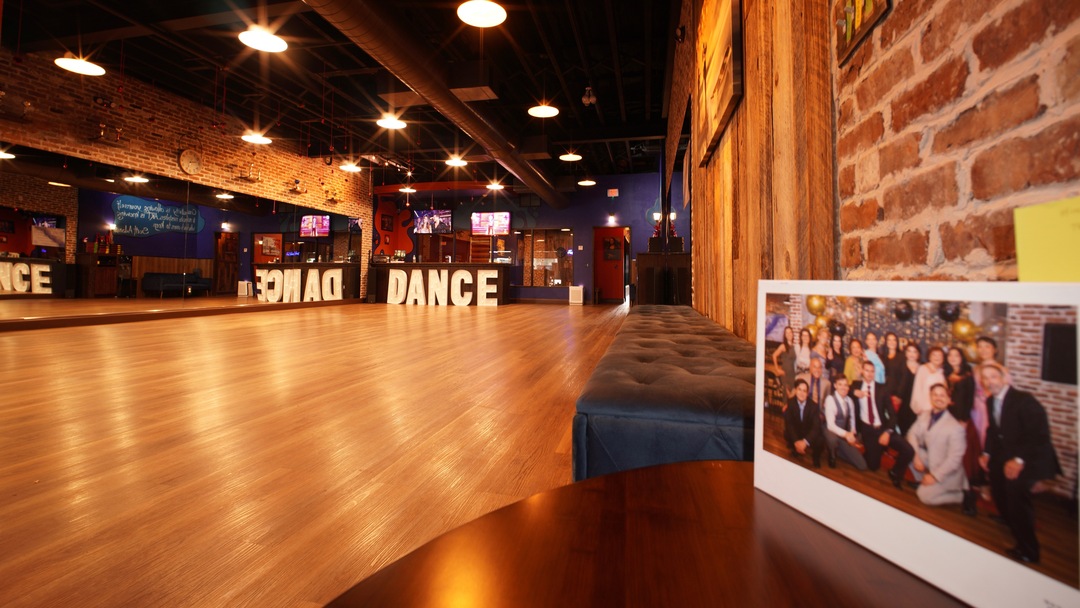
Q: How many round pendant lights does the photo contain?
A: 12